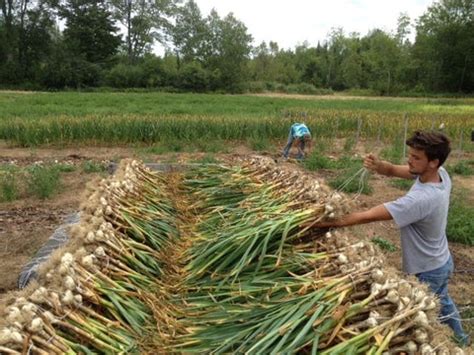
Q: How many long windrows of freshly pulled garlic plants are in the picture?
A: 2